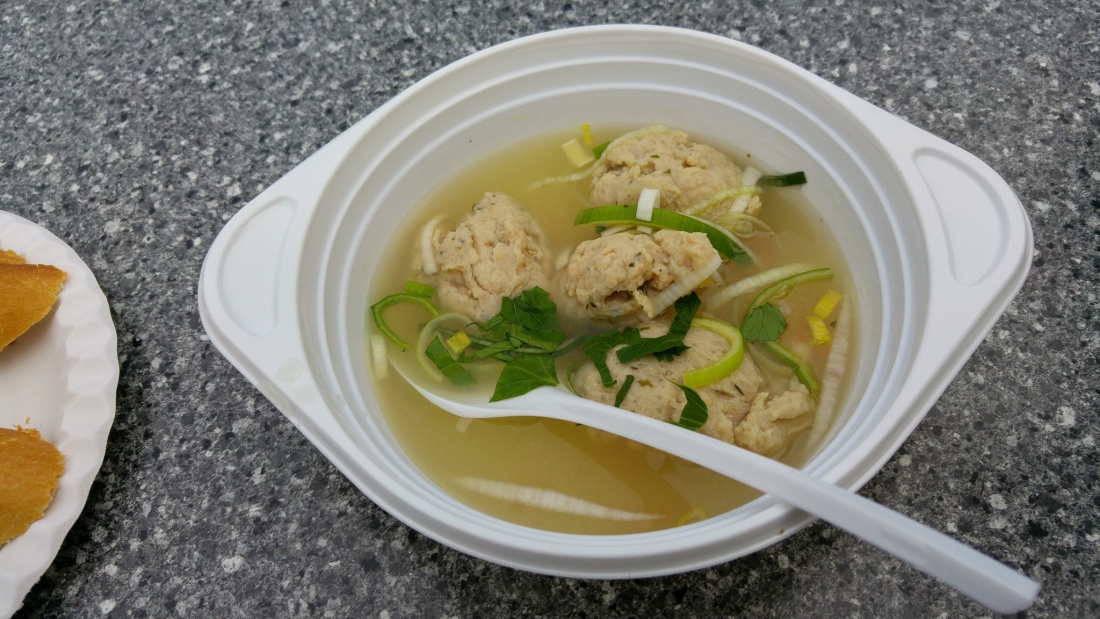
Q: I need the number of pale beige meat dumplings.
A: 4